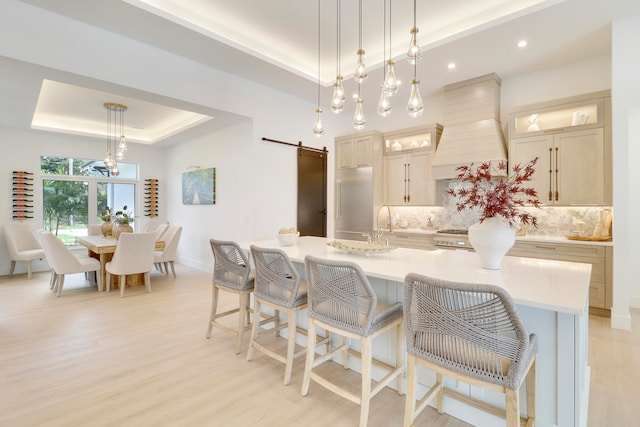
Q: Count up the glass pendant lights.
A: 14